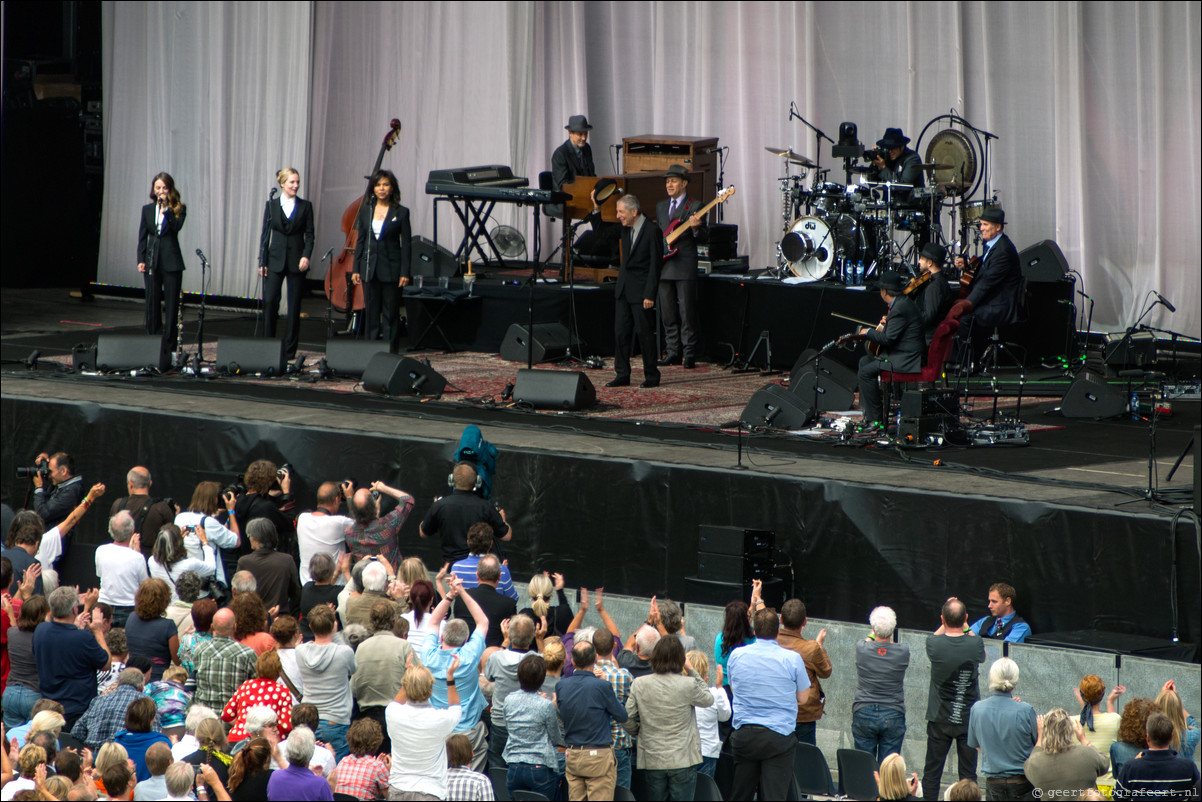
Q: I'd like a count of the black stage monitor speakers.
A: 12